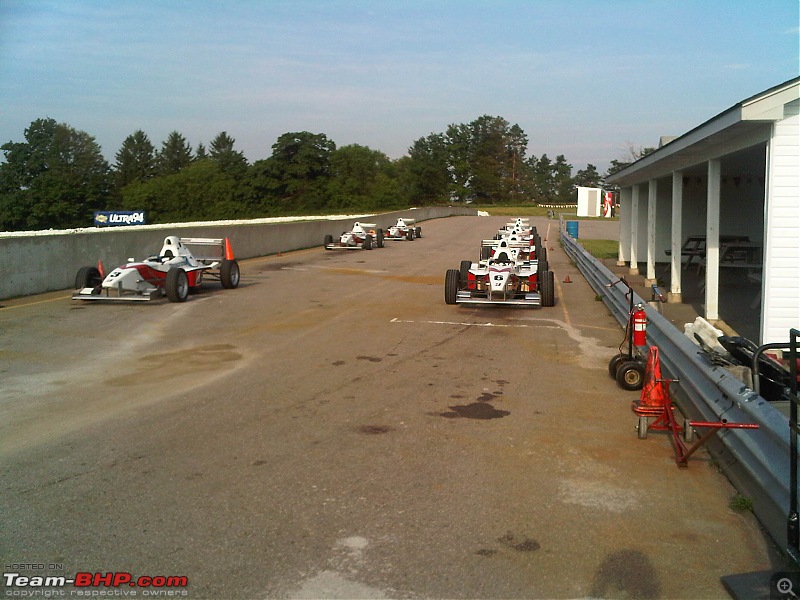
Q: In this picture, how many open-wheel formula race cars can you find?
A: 7